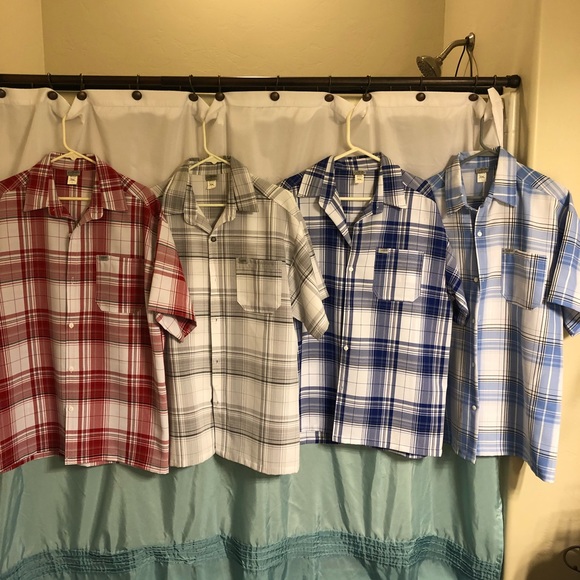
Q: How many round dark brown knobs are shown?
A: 11